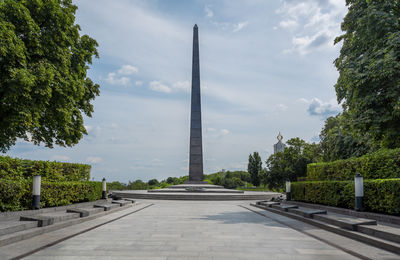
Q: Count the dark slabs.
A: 10